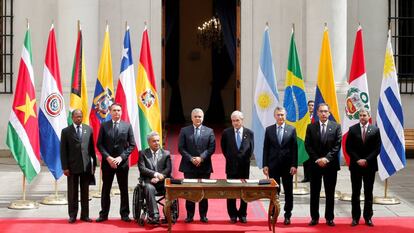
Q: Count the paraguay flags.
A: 1